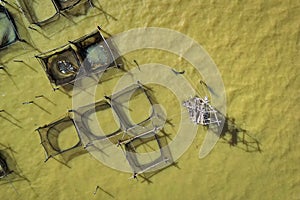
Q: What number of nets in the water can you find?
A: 10